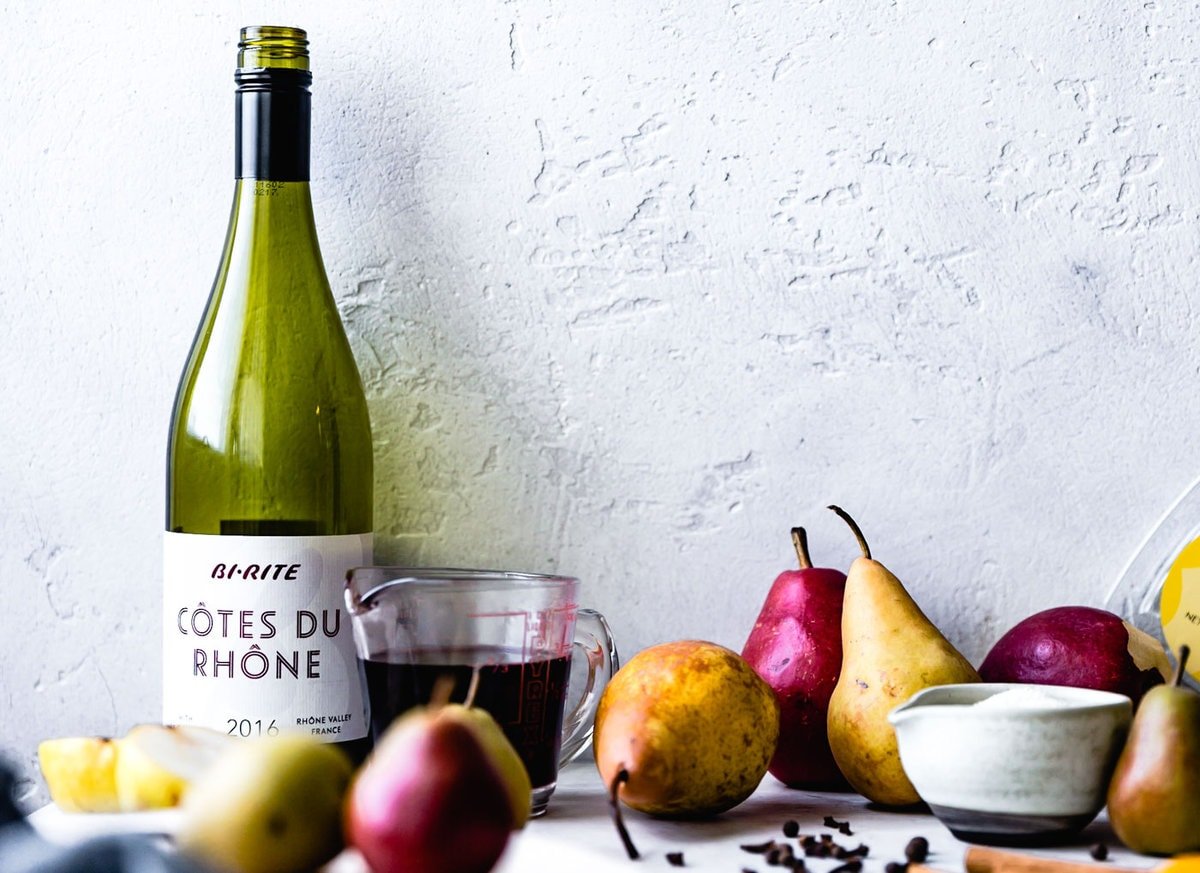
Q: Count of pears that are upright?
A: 5